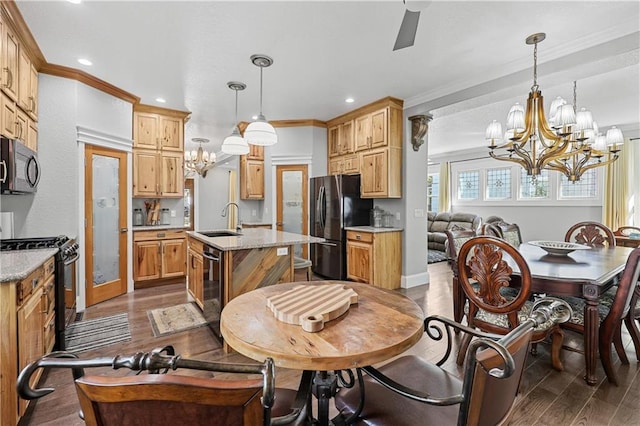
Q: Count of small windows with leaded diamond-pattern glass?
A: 4